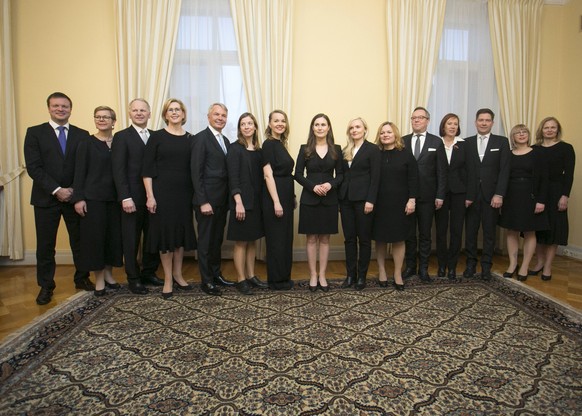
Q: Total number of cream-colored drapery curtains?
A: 5